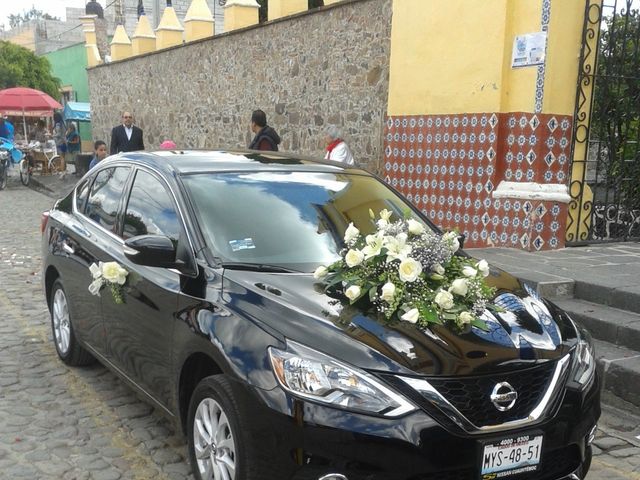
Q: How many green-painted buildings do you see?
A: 1